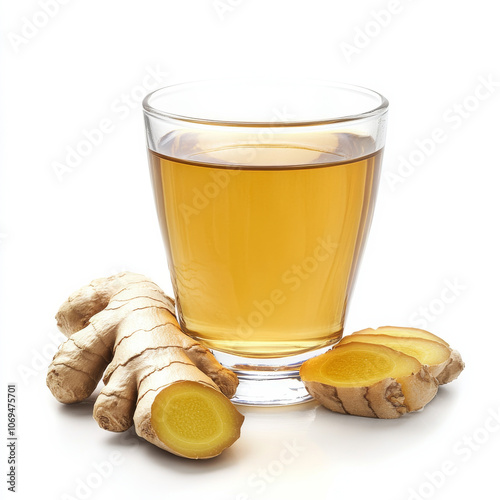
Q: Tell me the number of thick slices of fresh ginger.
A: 3